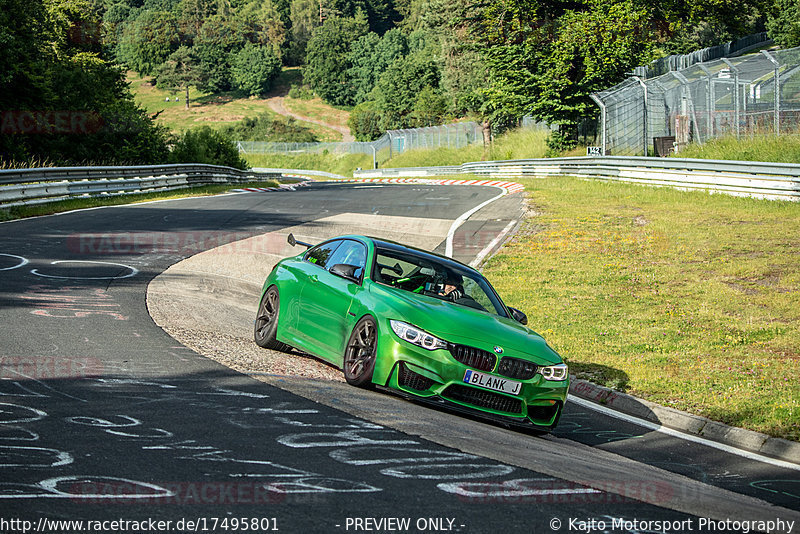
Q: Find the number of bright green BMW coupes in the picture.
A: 1